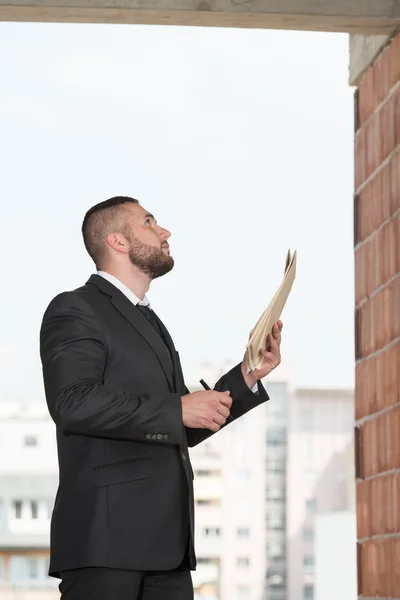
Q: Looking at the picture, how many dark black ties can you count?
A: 1